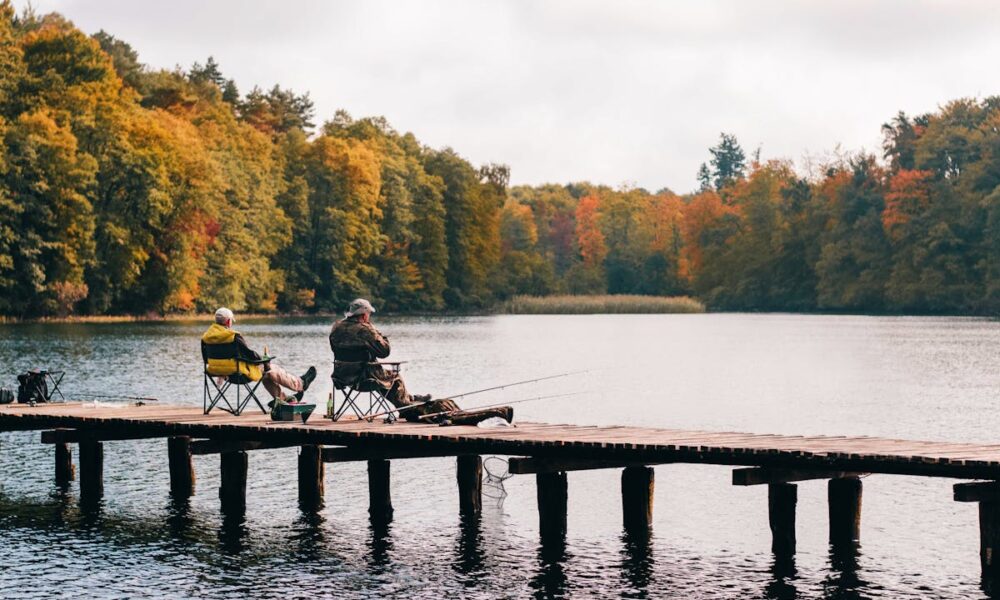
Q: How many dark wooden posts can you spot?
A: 12